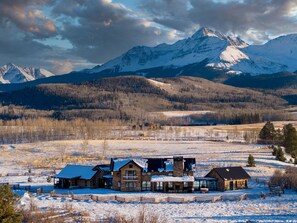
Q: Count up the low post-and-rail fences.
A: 1